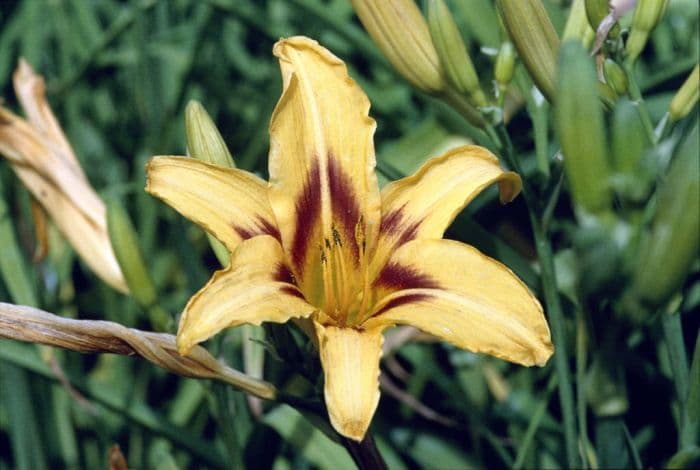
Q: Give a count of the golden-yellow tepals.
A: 6